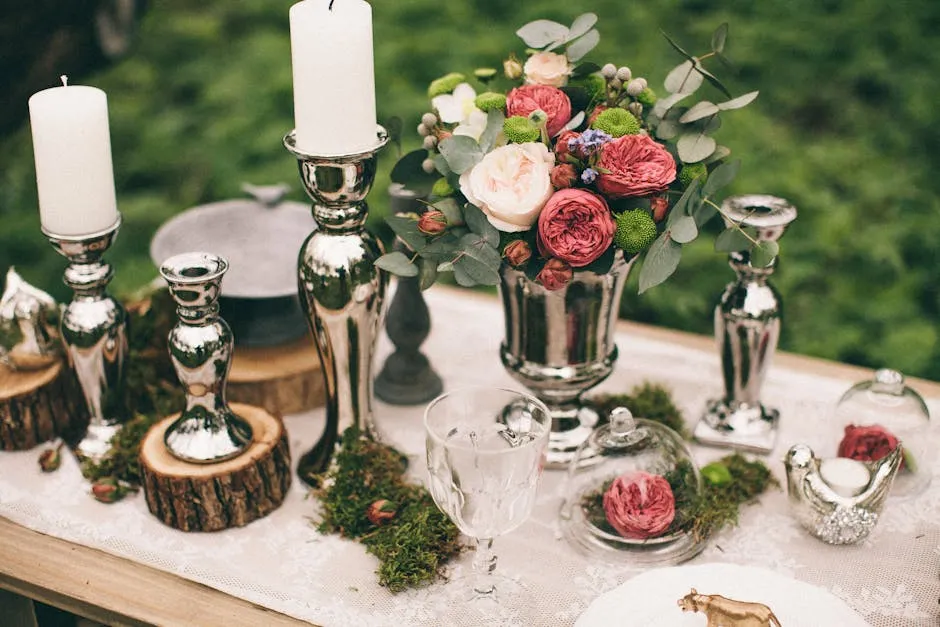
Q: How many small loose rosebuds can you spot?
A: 3